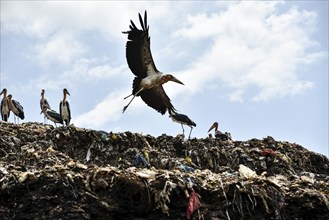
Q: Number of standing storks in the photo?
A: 7